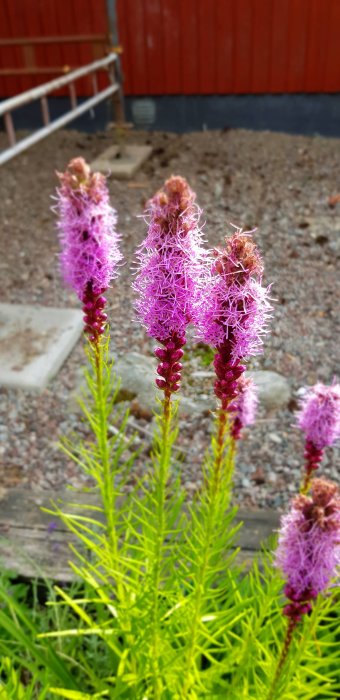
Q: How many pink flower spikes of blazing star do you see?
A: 6